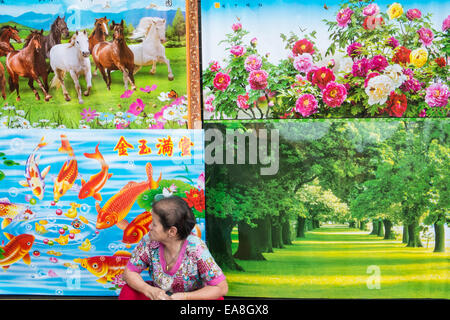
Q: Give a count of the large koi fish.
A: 8